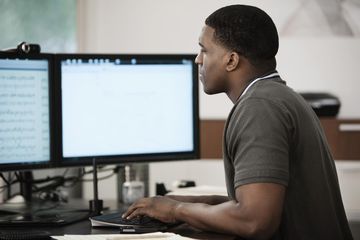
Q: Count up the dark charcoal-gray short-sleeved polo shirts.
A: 1